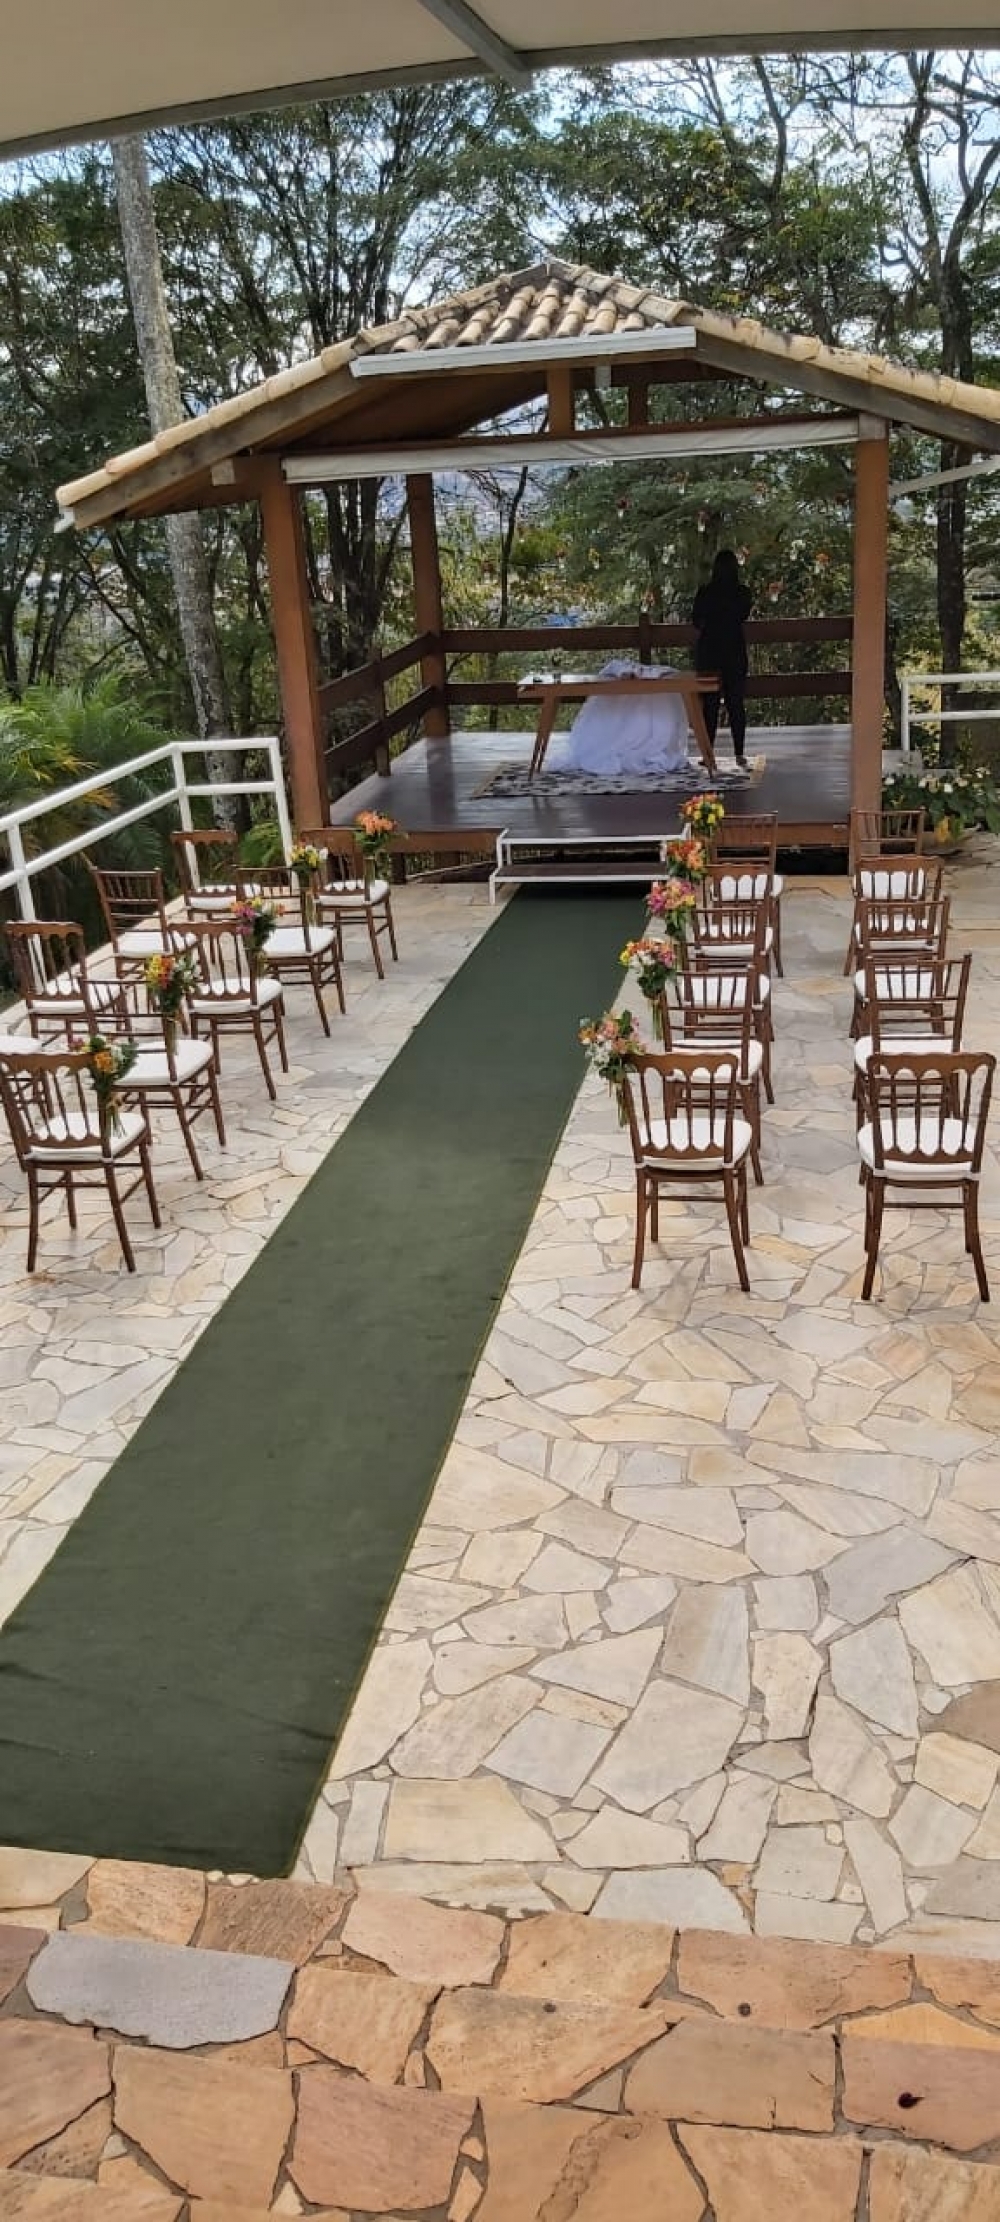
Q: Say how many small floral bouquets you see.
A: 10